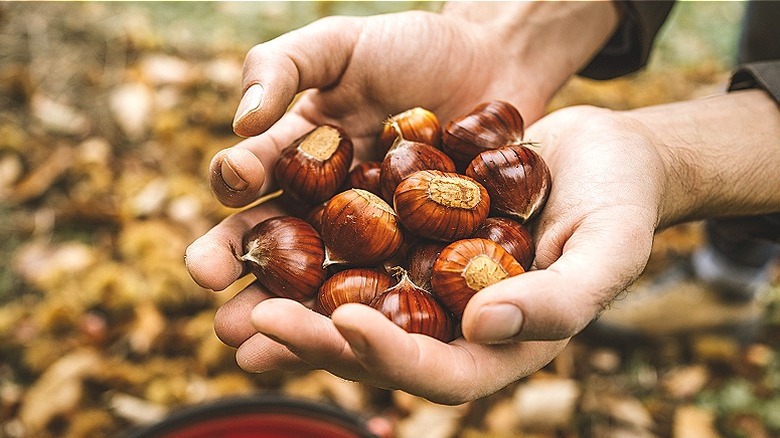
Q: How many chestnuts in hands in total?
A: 15